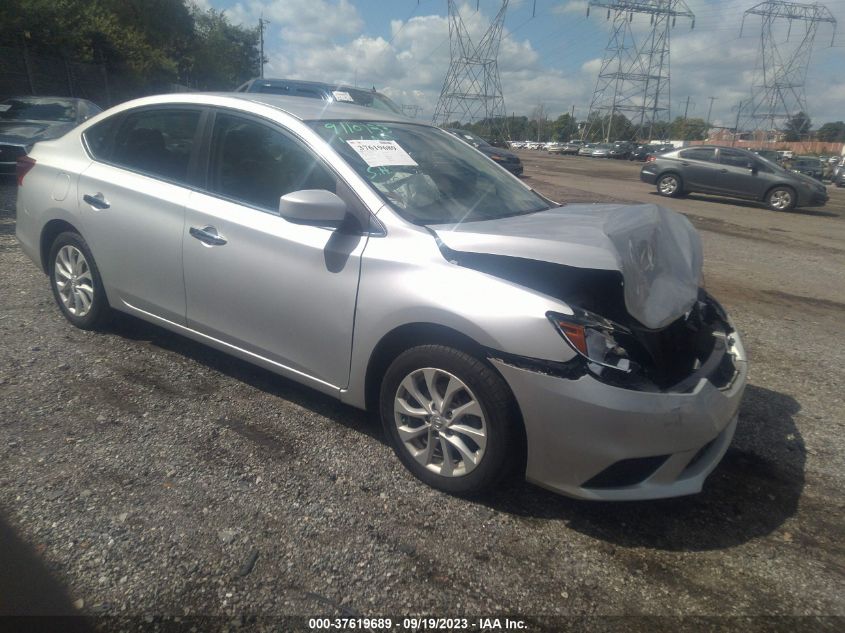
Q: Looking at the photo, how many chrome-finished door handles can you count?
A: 2